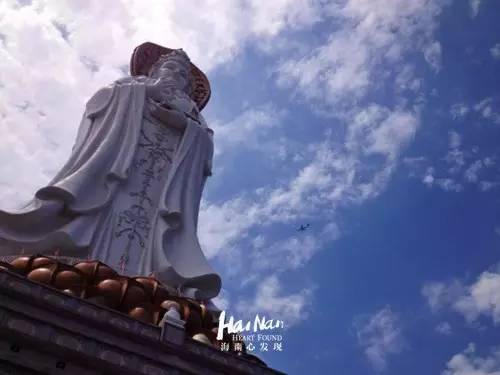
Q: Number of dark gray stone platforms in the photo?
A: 1